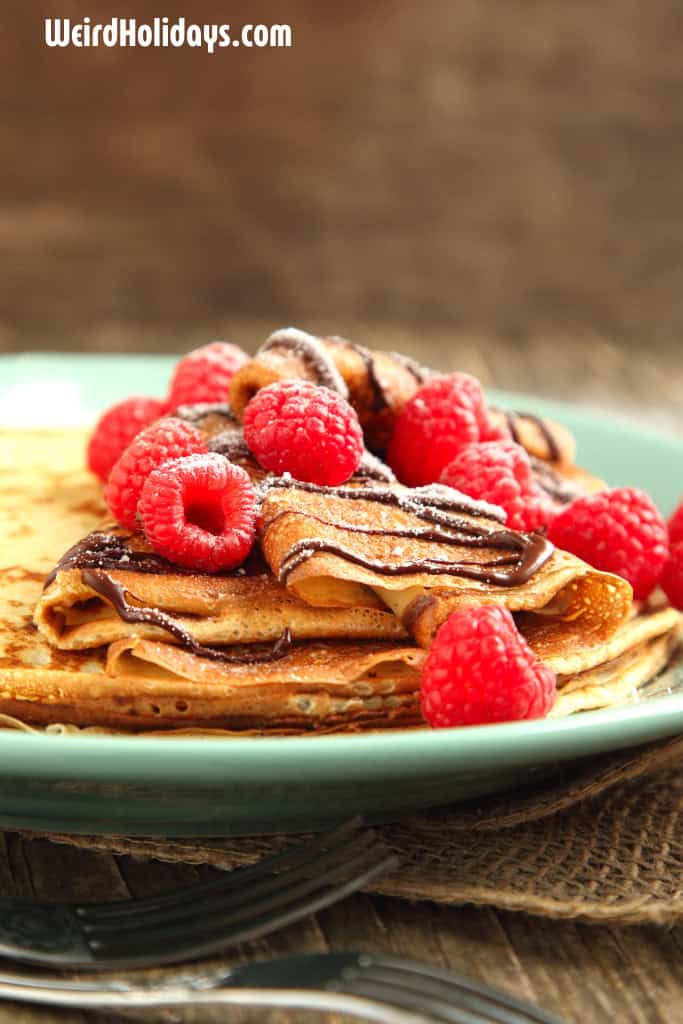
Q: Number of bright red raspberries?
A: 10